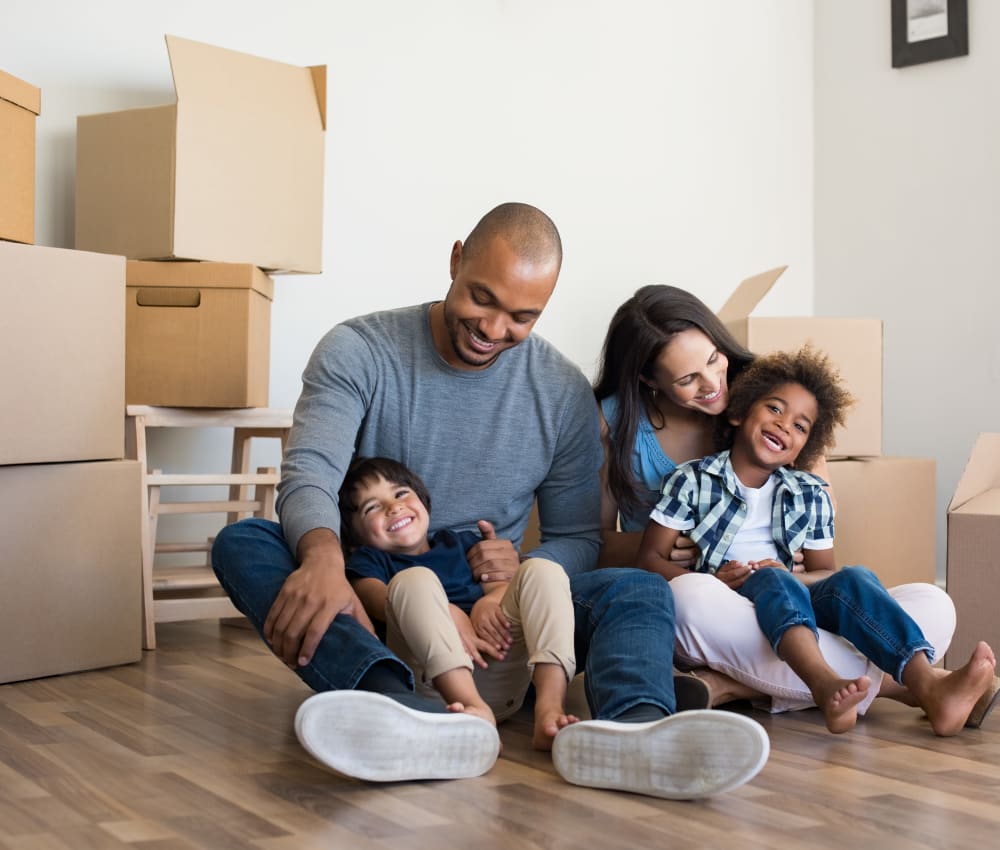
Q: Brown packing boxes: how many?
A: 8